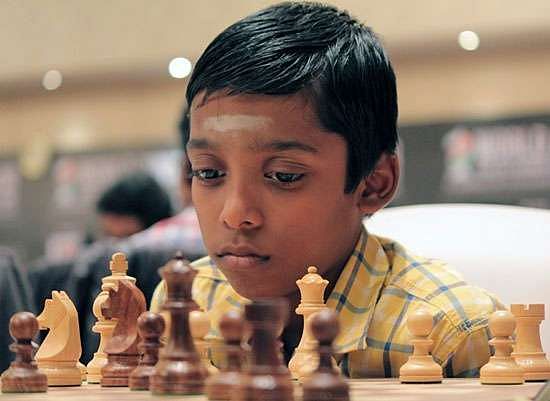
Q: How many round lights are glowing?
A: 3